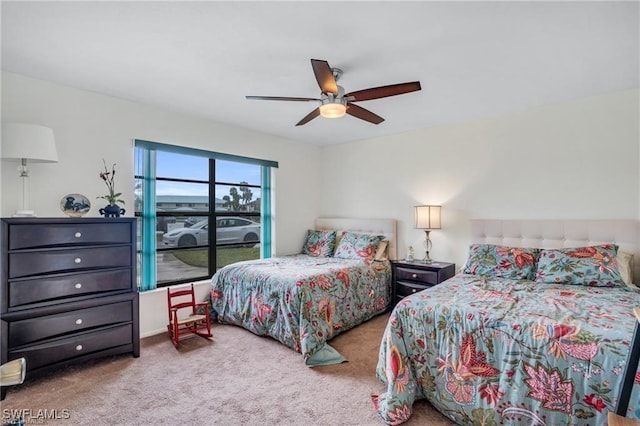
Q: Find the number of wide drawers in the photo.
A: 5